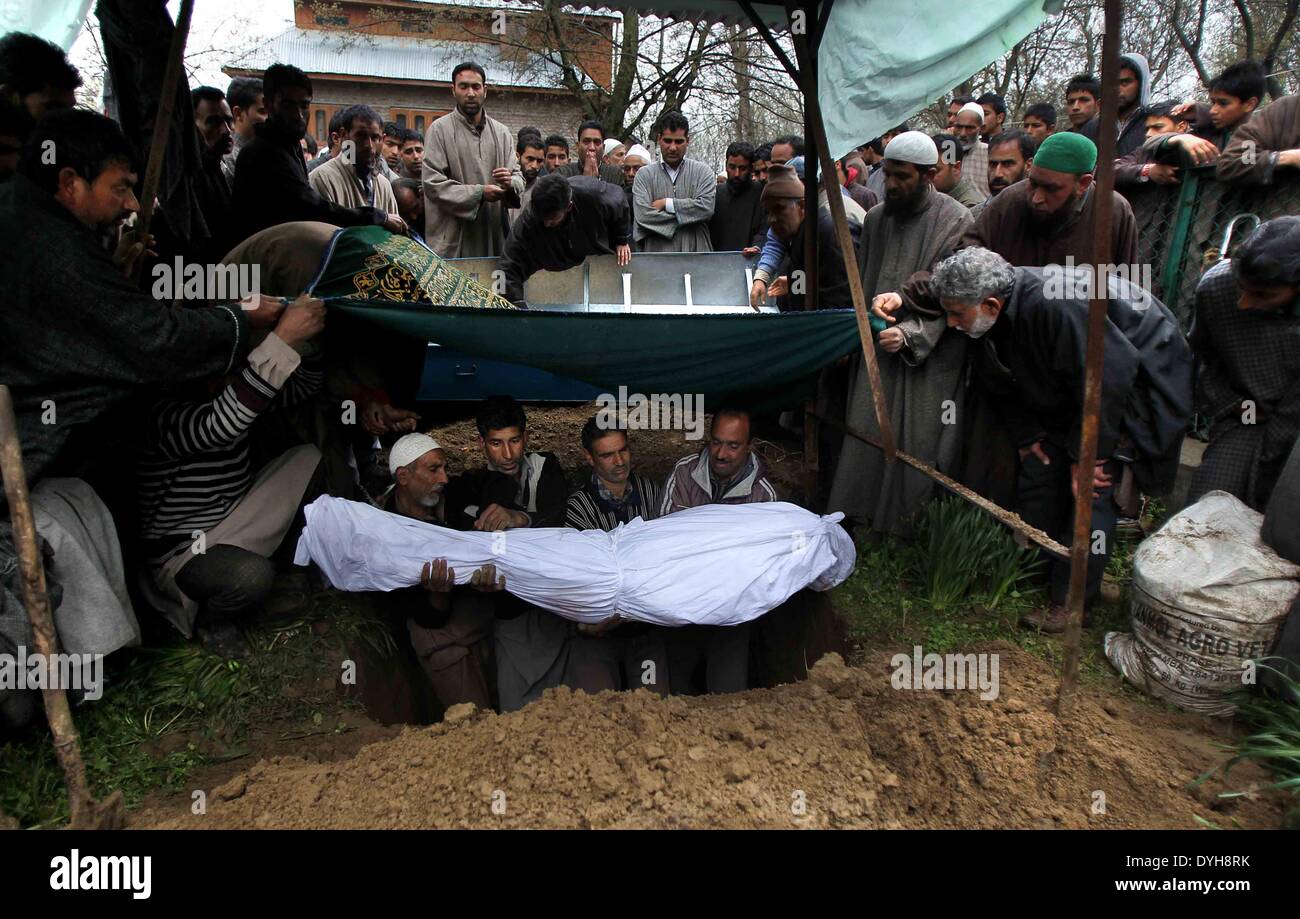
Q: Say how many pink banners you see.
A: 0